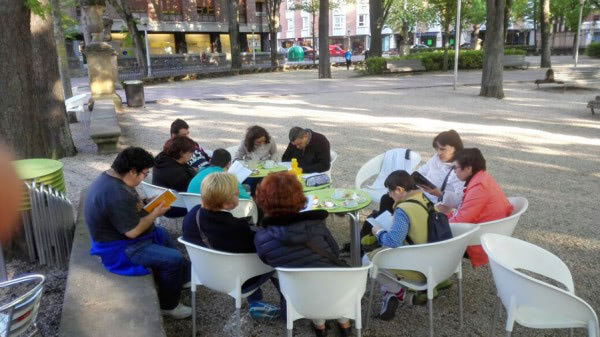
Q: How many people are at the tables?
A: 11